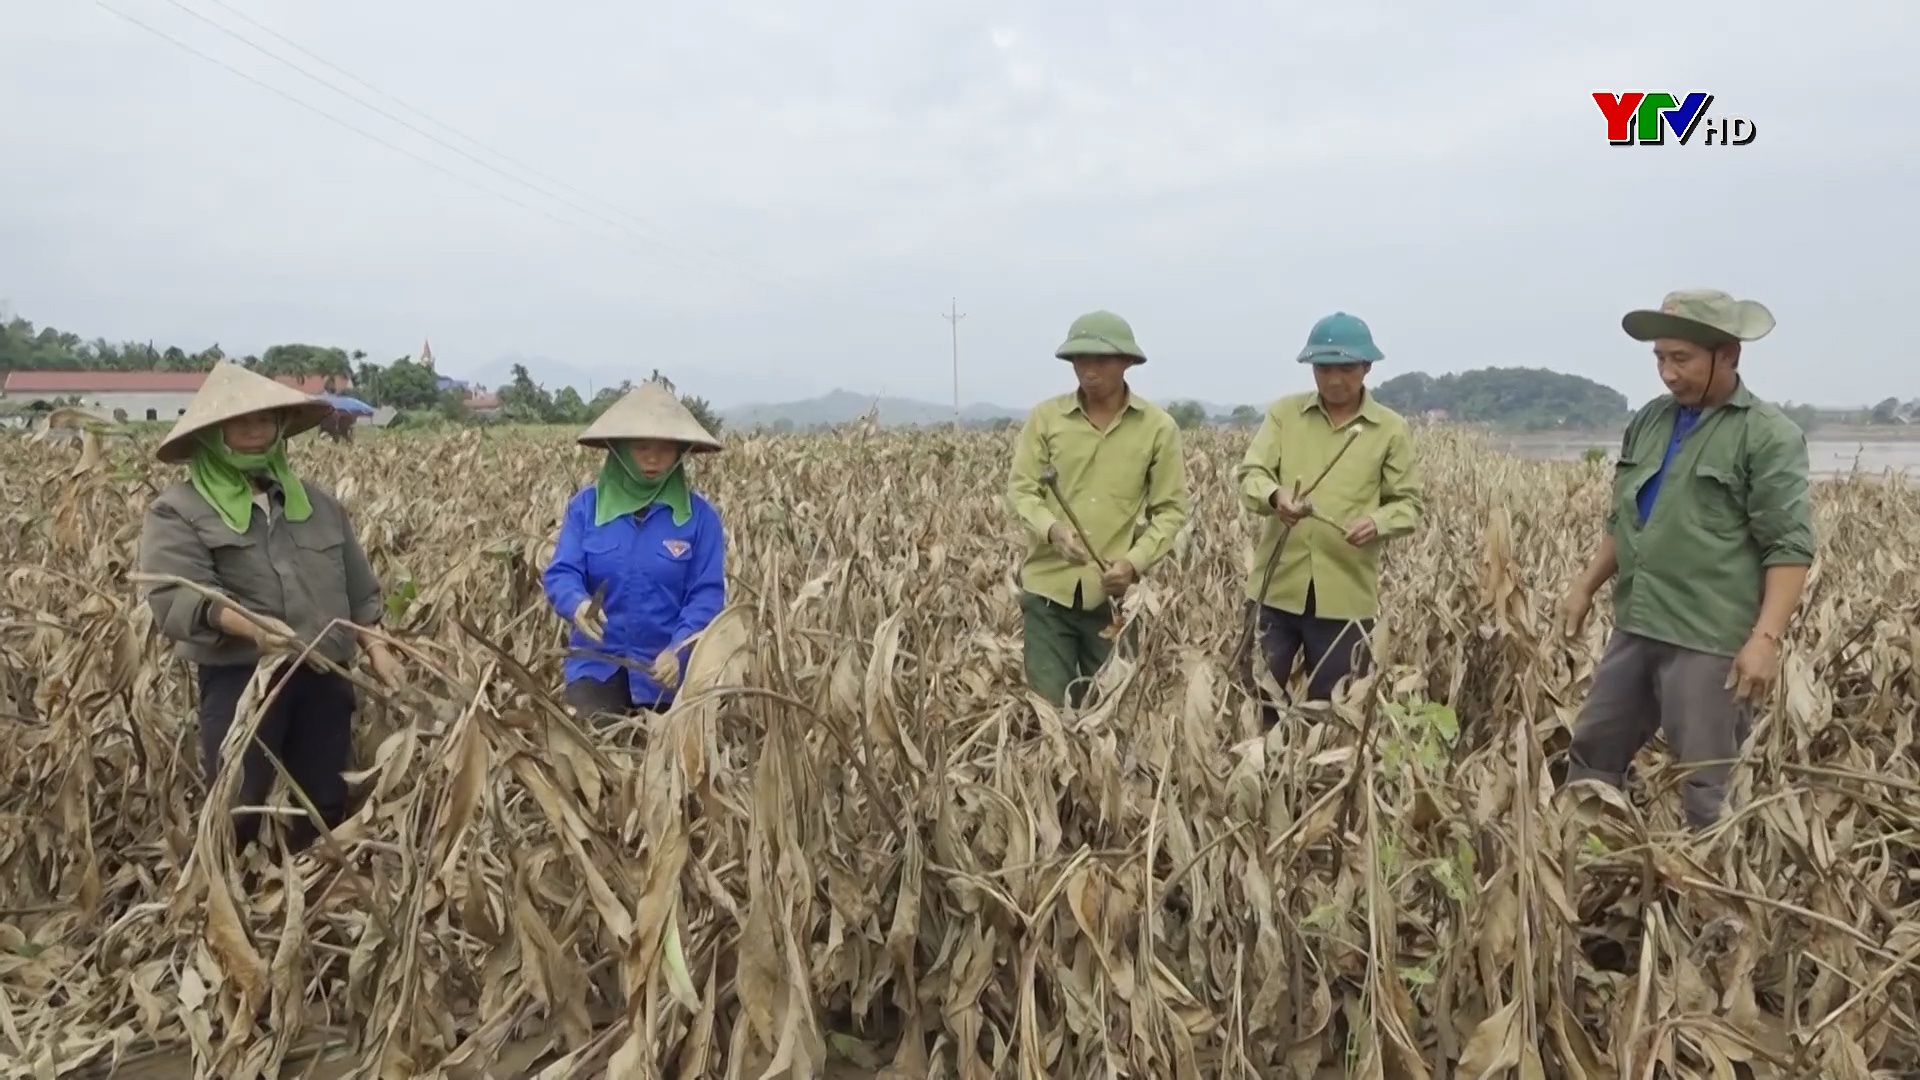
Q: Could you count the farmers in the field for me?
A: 5